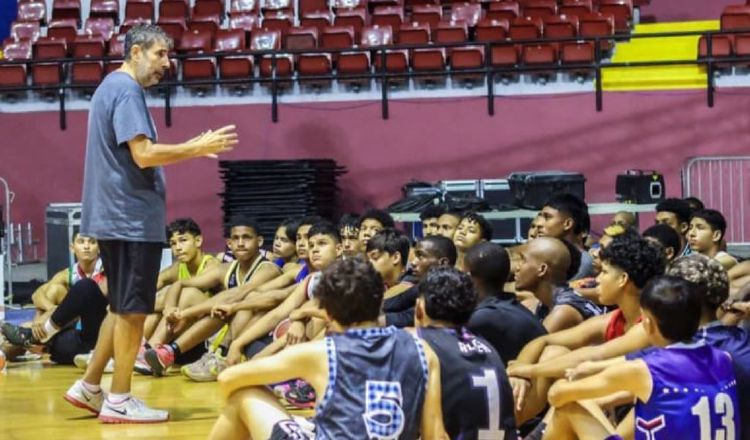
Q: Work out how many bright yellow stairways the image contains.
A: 1